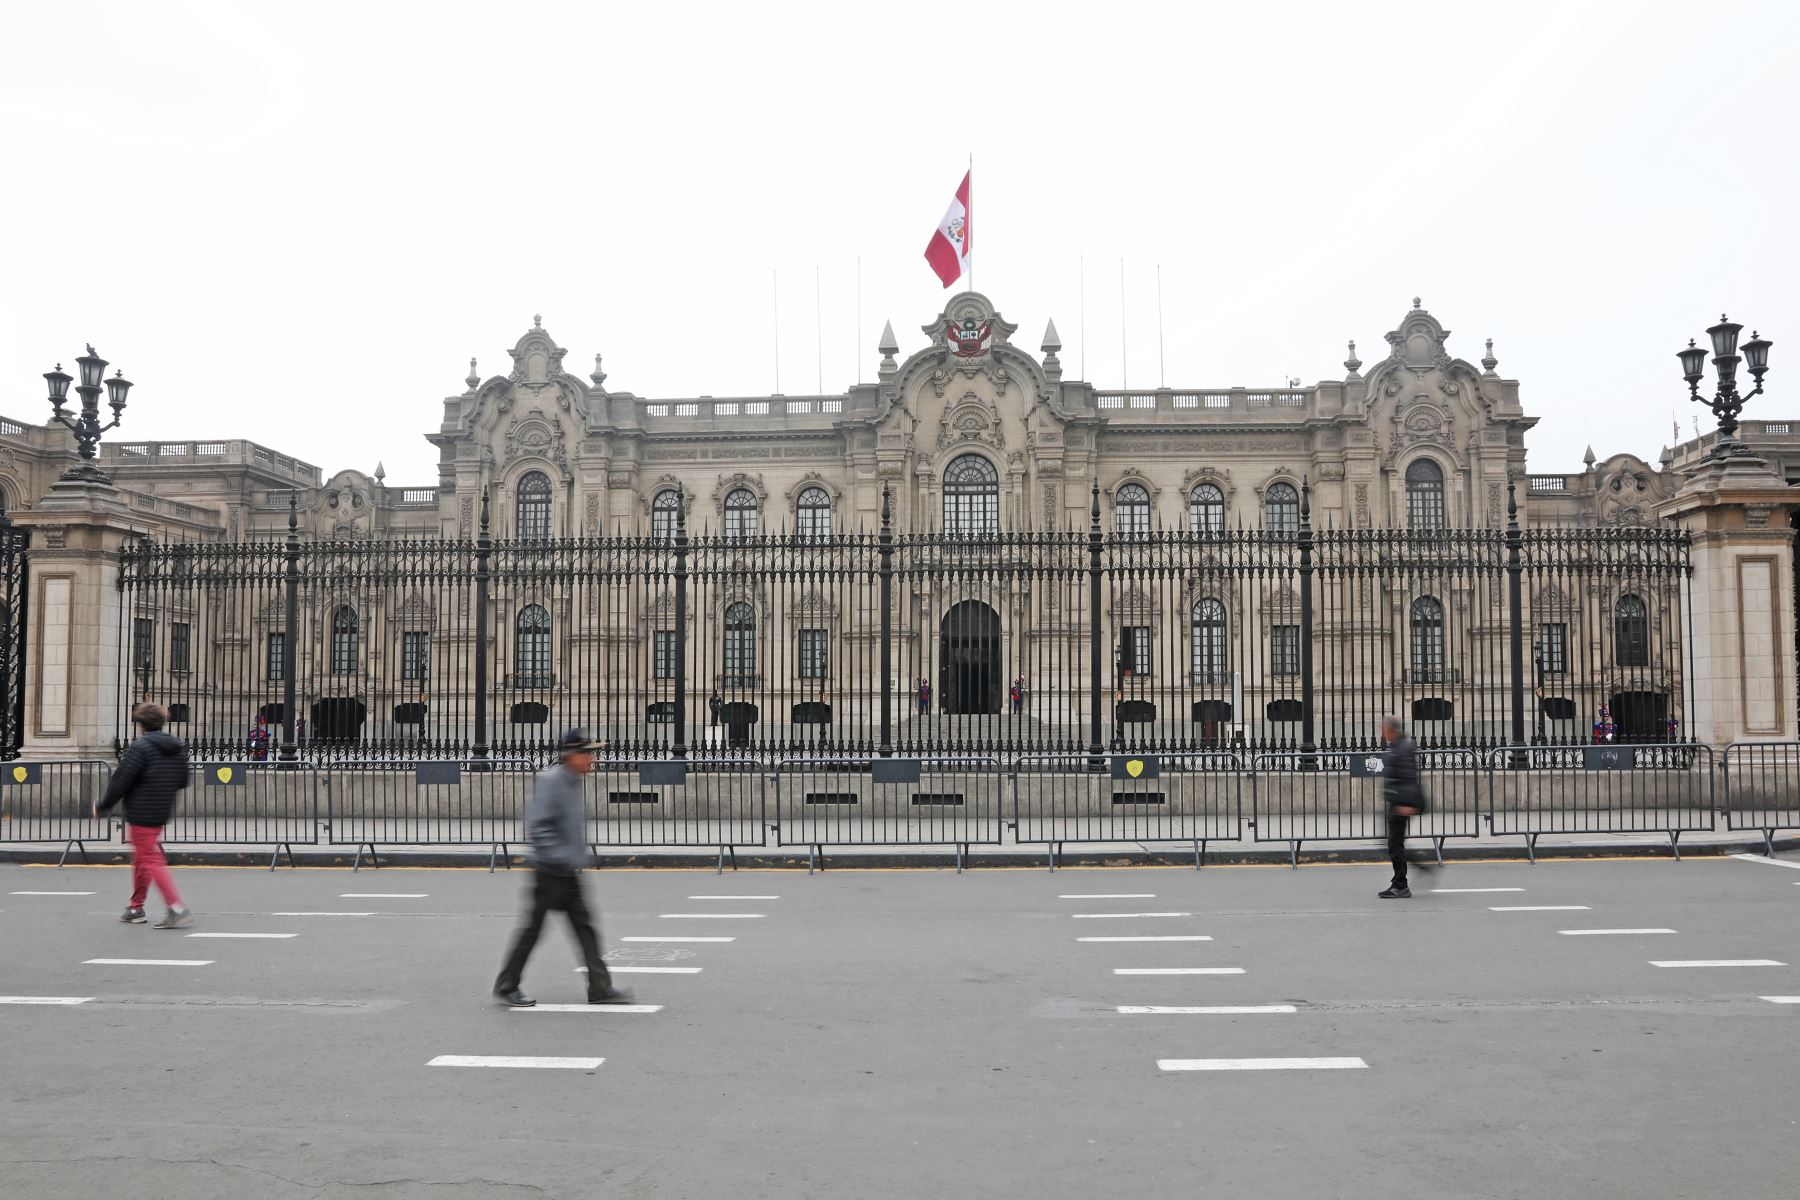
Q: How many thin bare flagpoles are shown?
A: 6